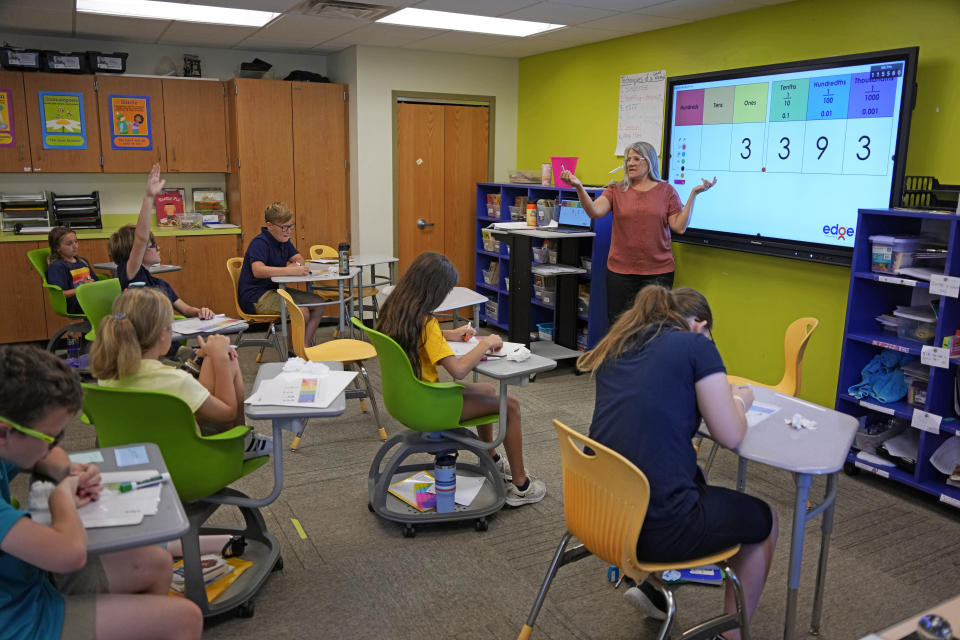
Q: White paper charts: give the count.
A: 1